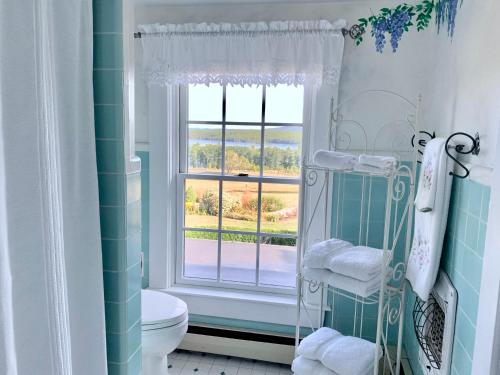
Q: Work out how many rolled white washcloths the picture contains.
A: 2